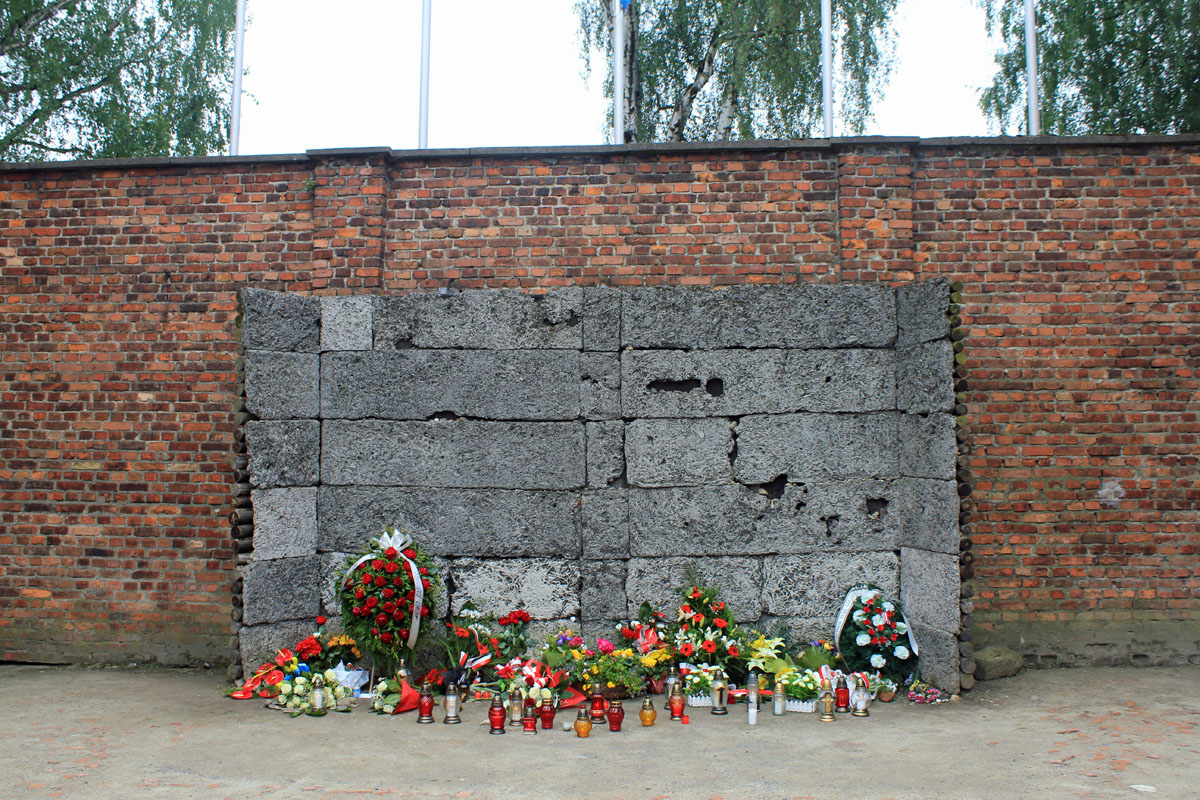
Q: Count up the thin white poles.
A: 5